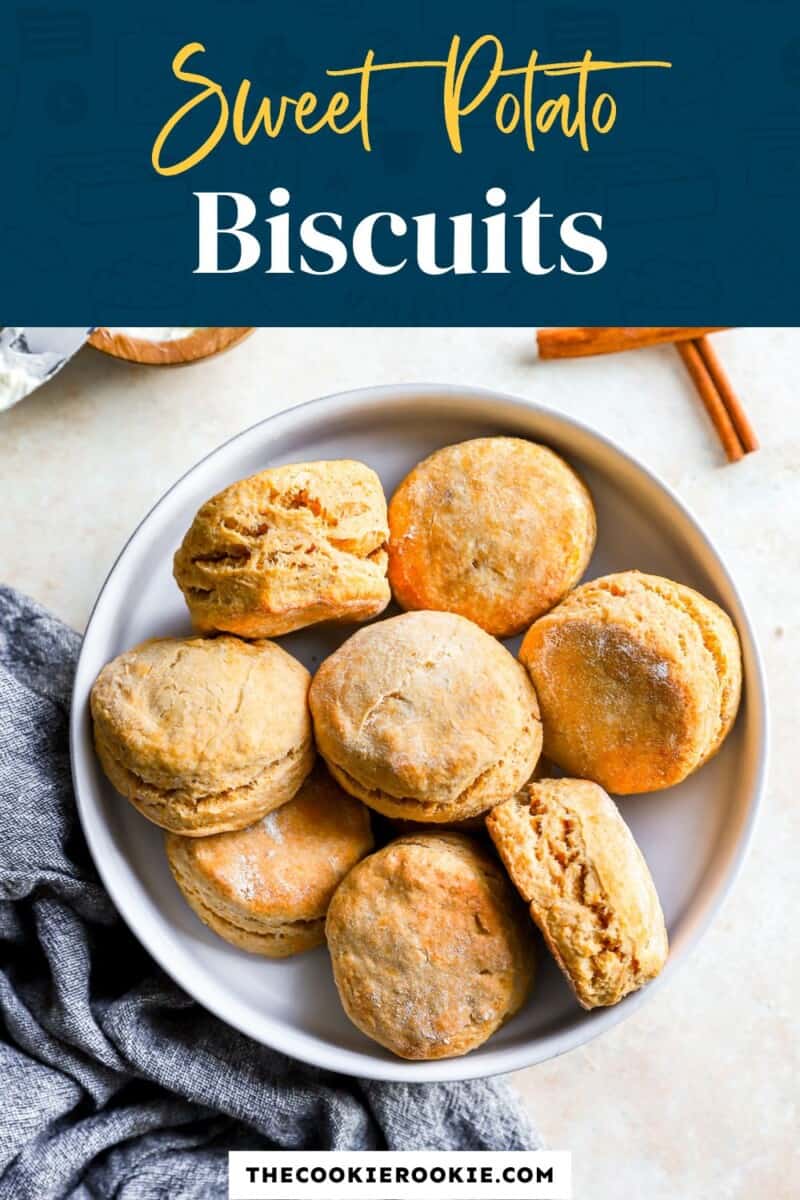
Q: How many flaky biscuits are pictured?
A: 8